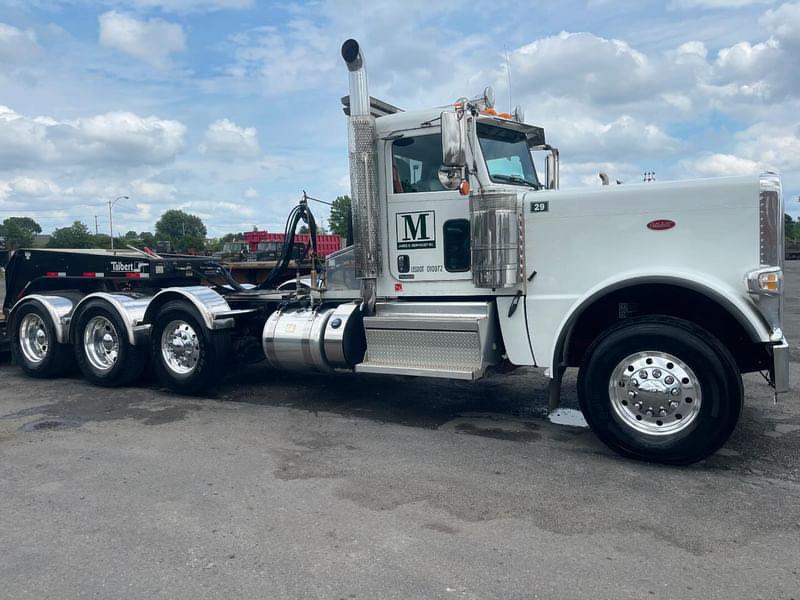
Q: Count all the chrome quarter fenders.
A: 3